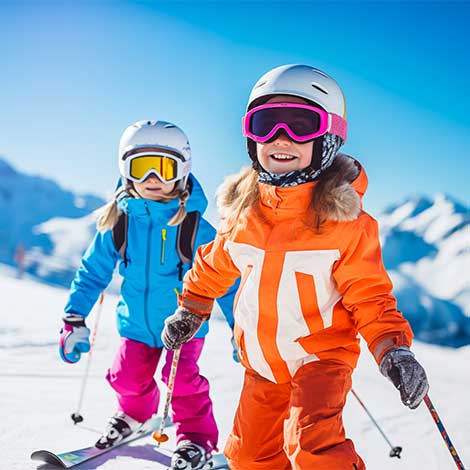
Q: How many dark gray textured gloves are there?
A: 2